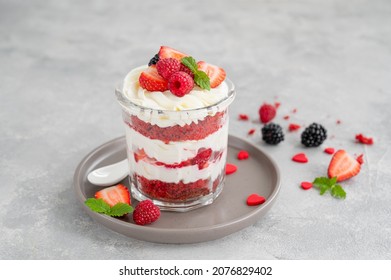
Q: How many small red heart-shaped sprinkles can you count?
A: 6